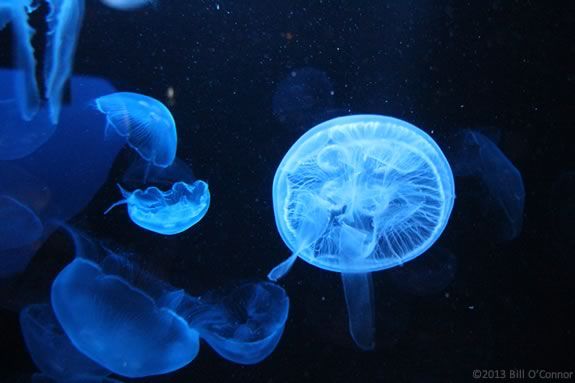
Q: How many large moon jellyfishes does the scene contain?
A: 1